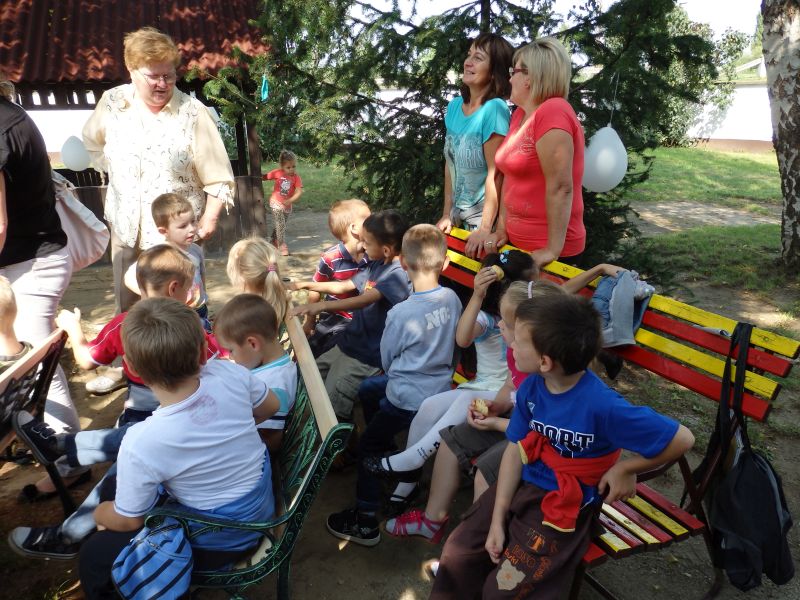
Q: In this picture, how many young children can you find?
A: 13